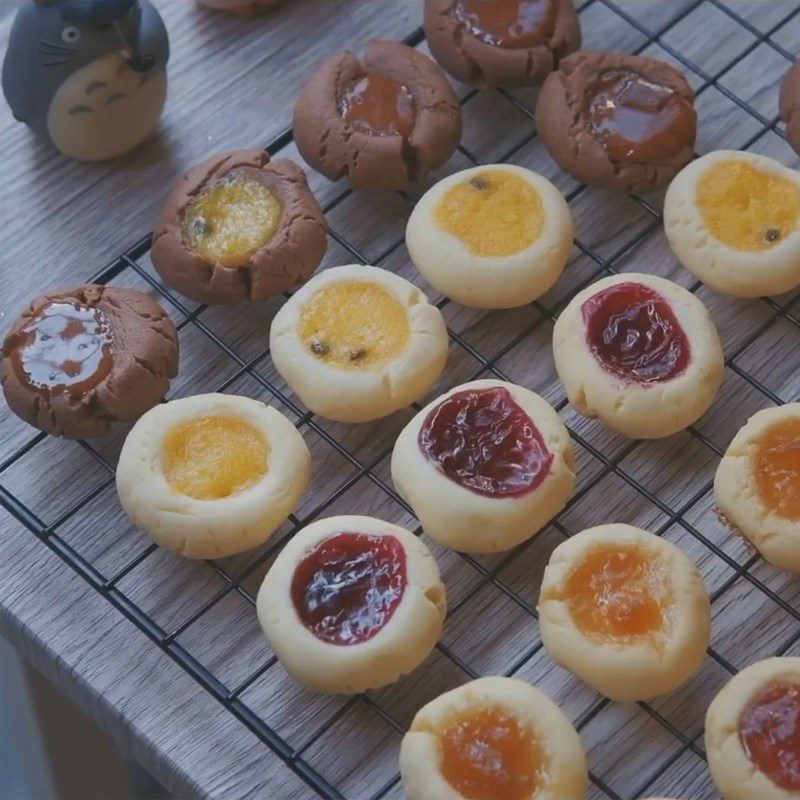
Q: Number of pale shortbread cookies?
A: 11